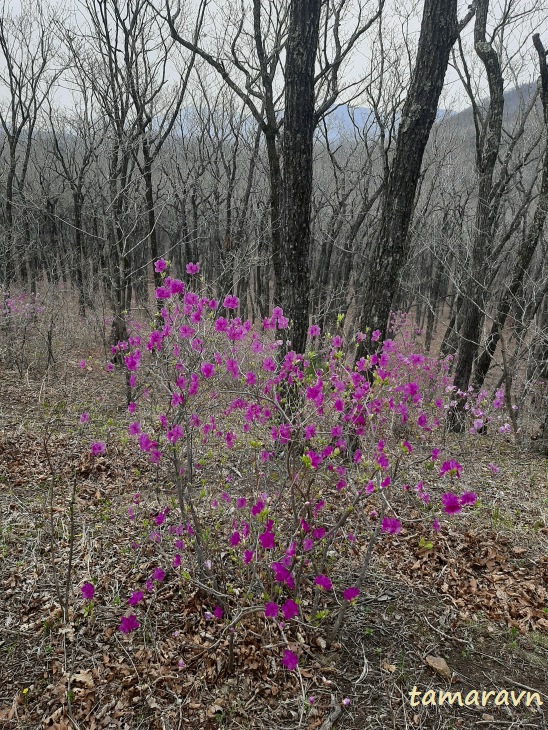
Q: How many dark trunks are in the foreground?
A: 2